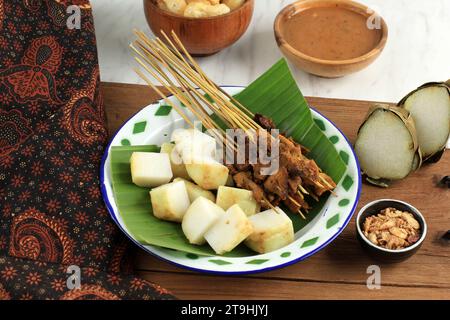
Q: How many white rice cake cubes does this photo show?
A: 10